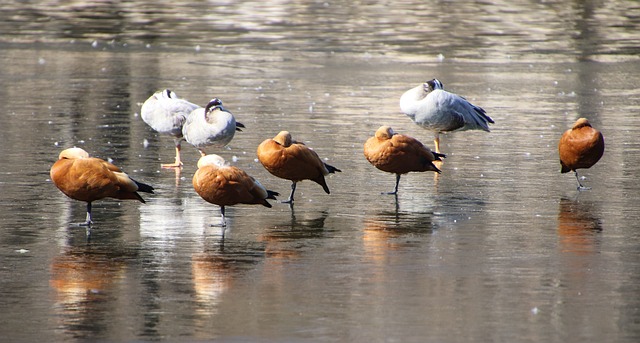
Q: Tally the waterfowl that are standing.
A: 8